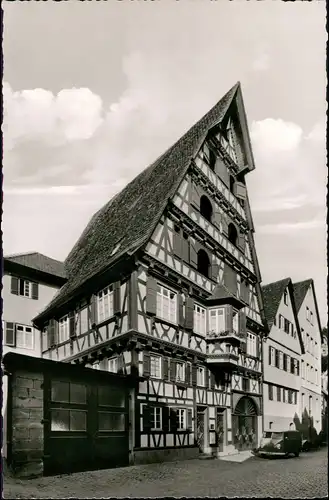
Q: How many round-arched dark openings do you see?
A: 3